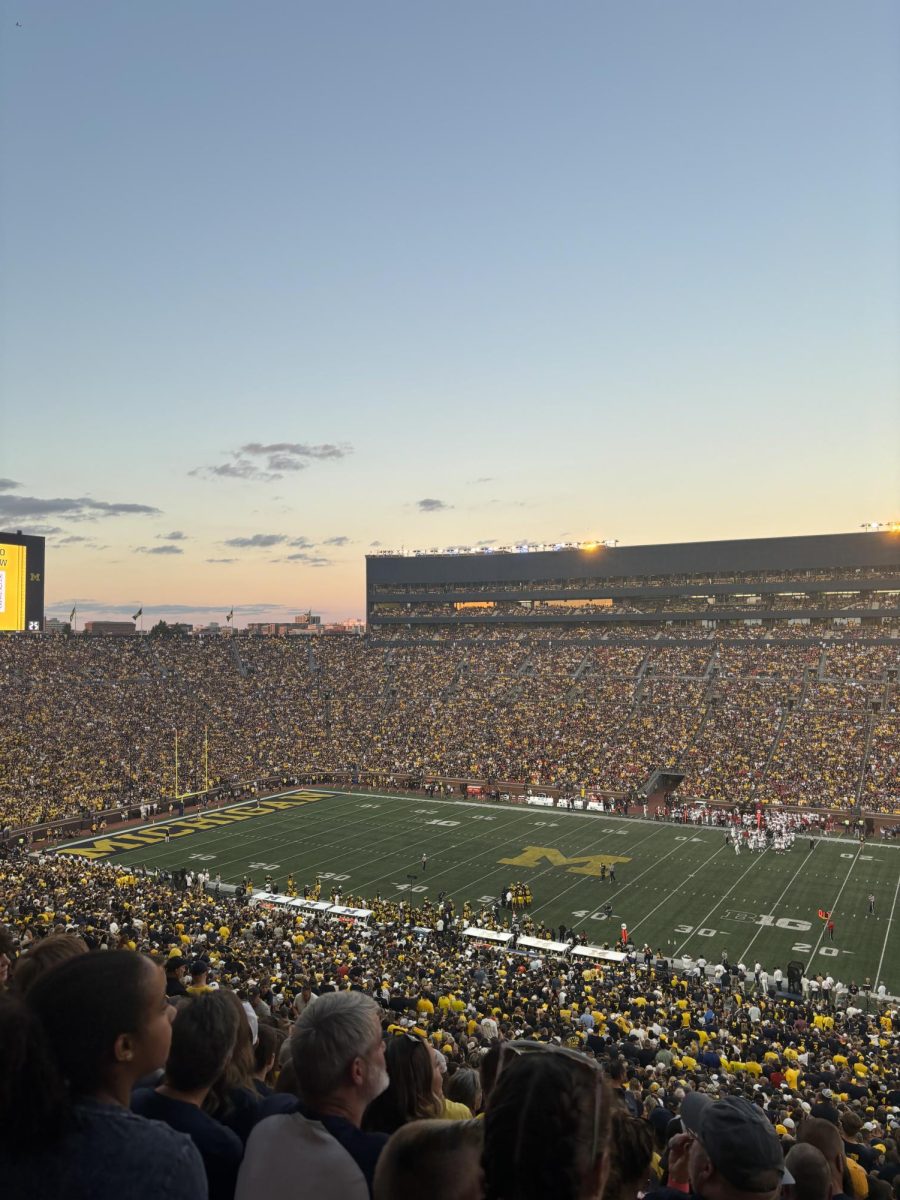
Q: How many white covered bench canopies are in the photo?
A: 6